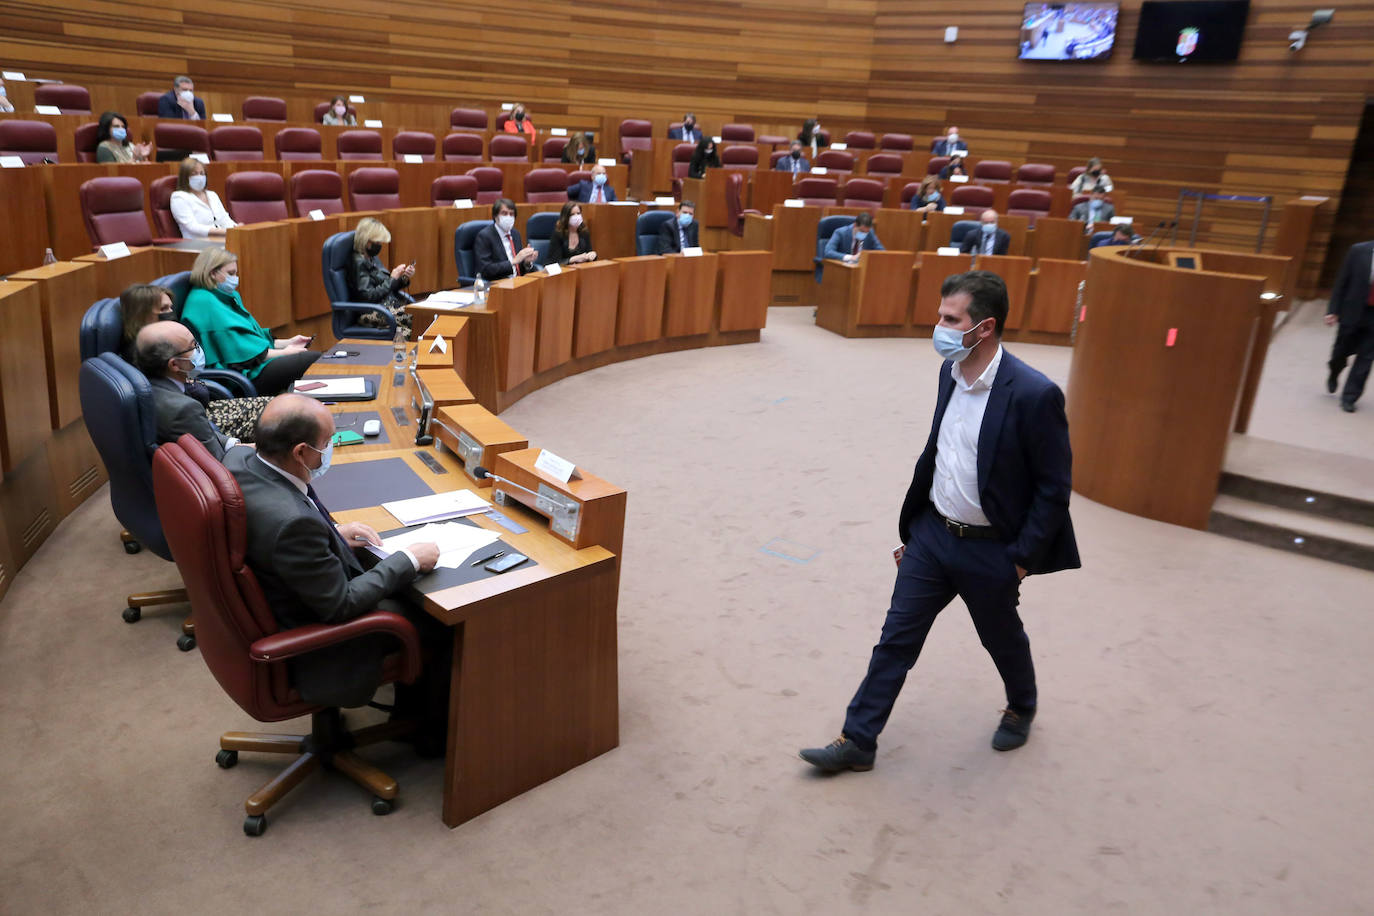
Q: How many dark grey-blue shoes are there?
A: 2